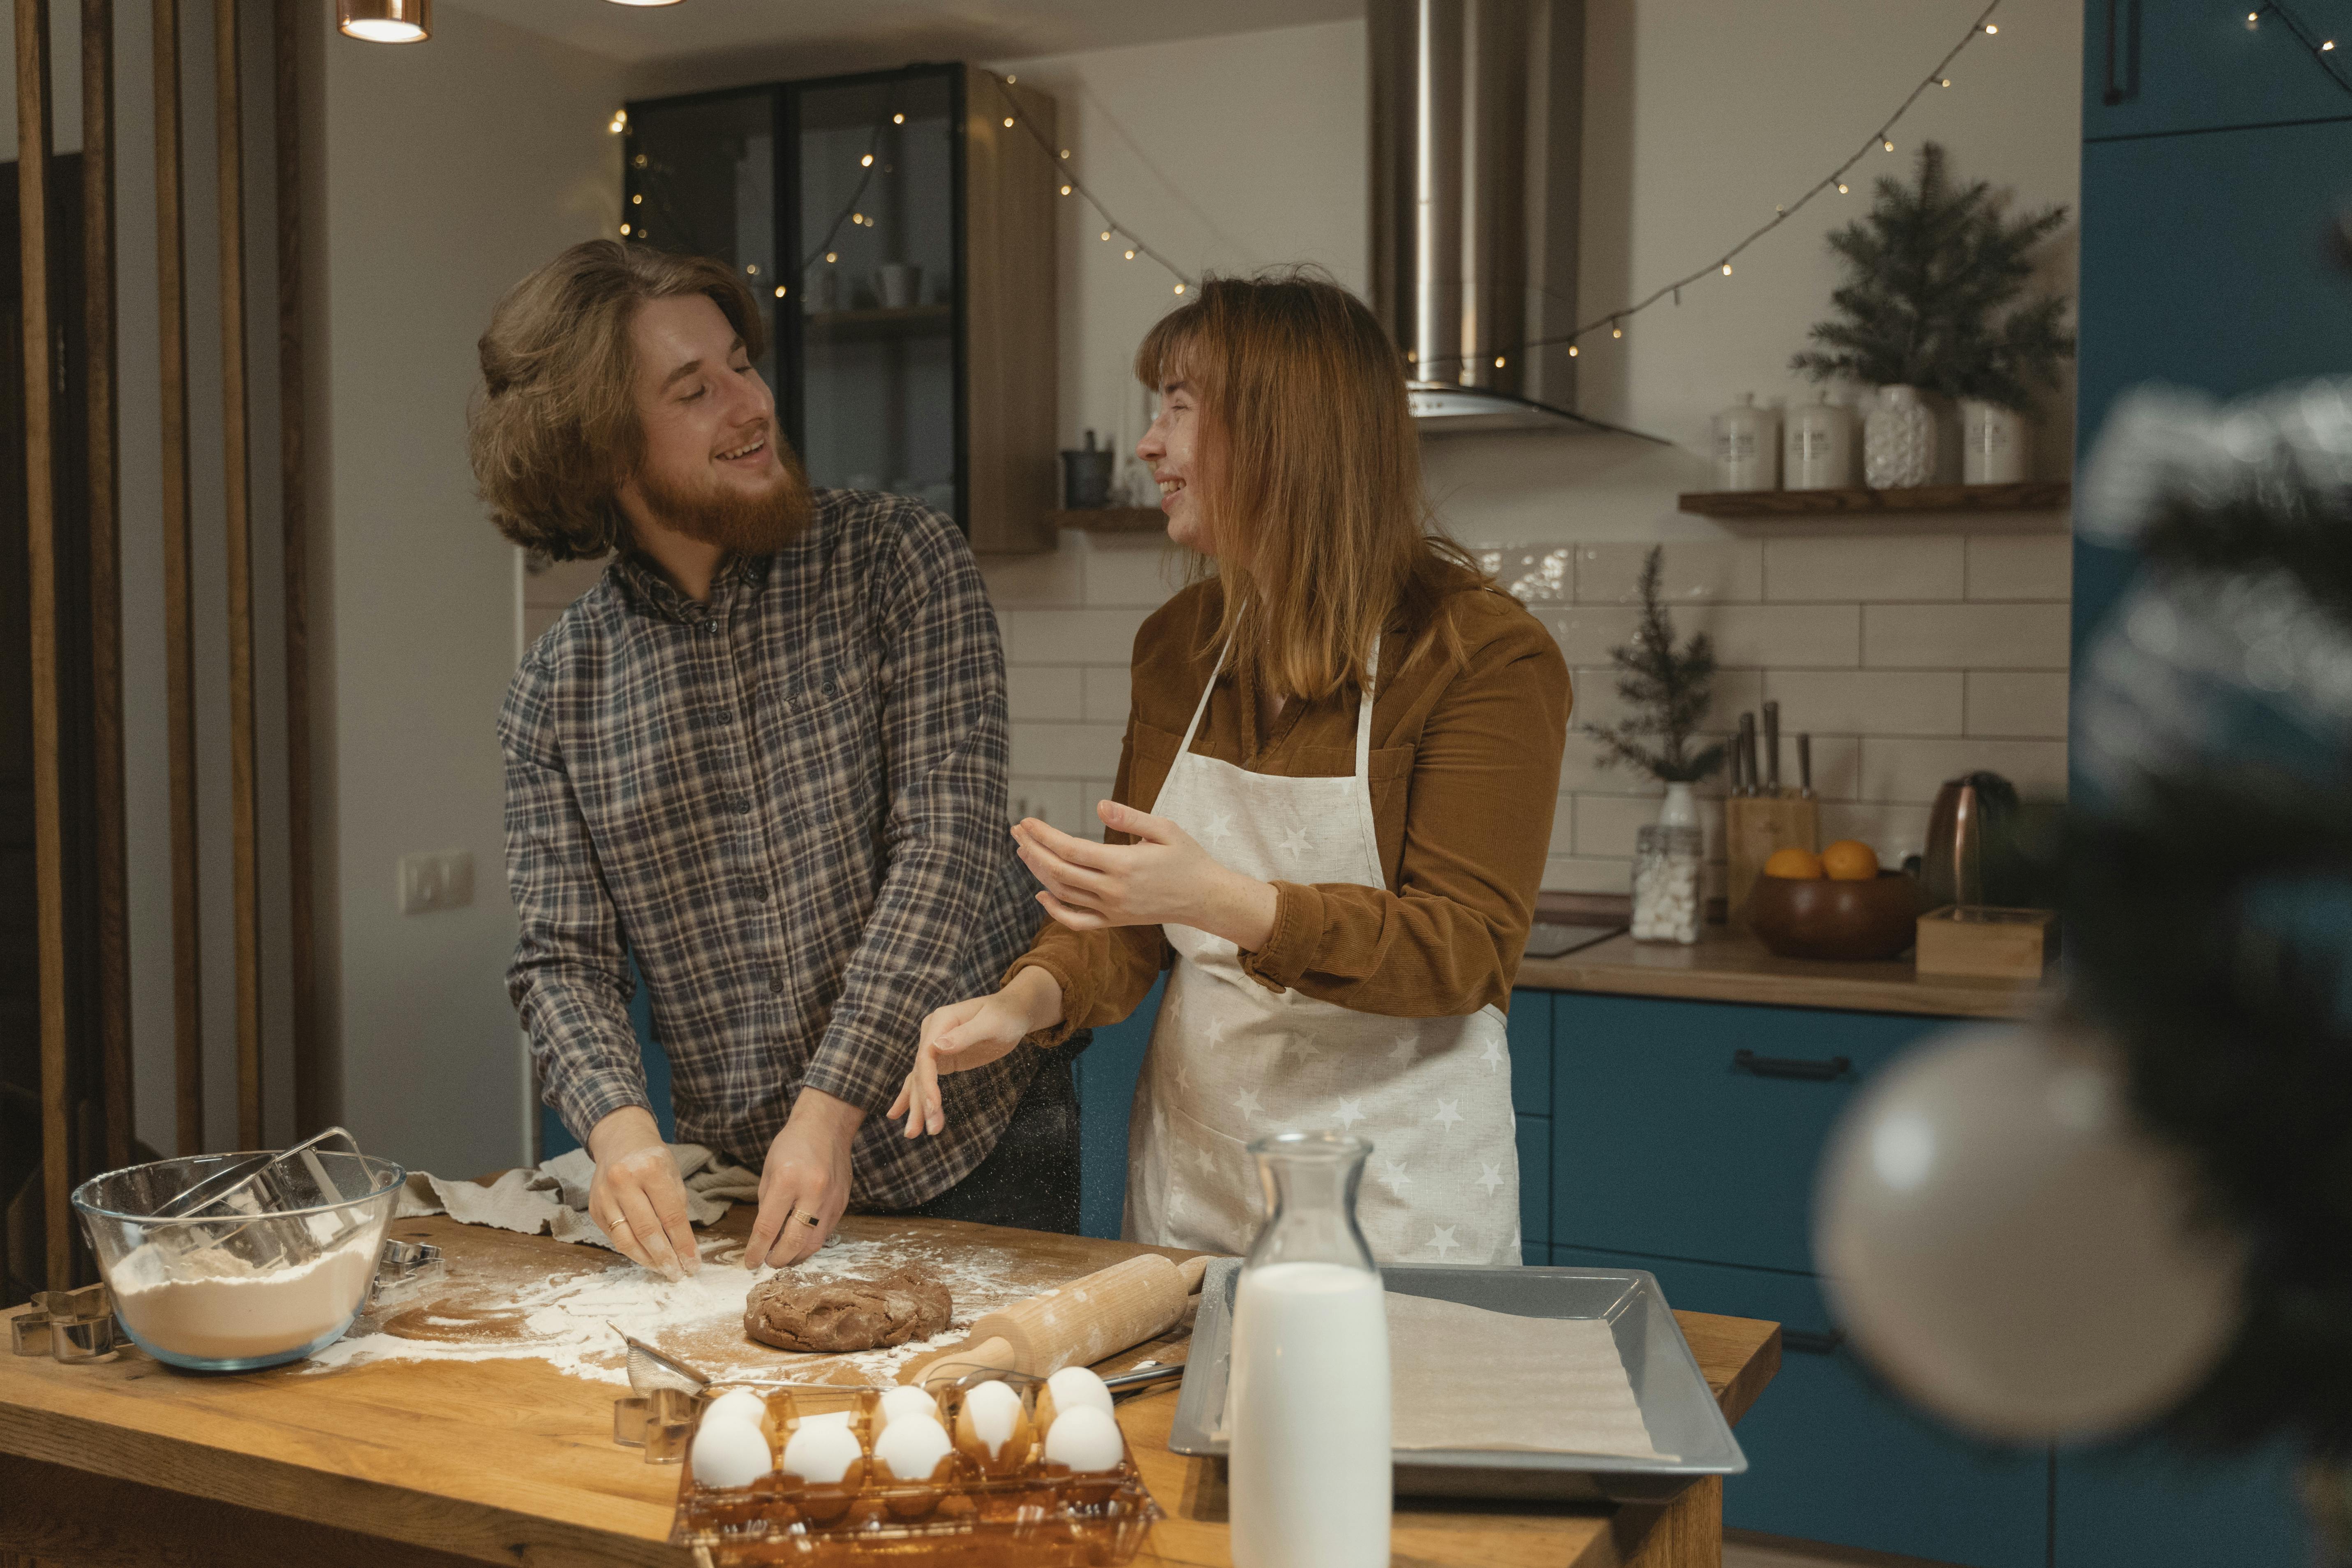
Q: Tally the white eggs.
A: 8